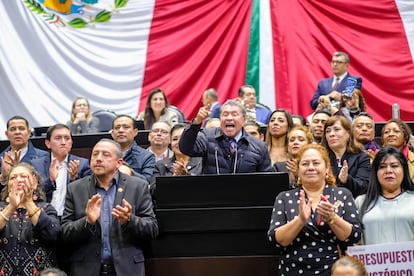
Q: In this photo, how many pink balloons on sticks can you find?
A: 0